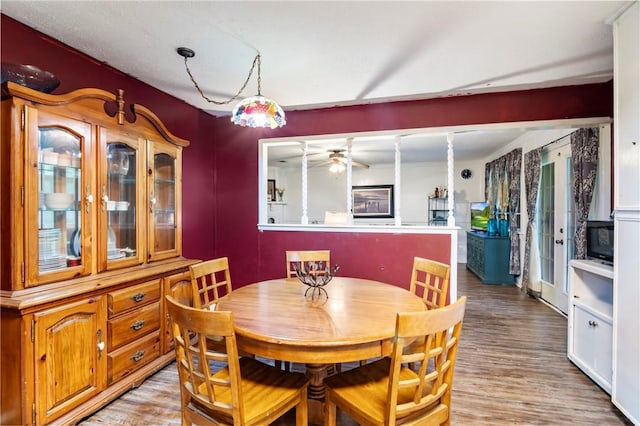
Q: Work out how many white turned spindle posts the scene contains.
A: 4